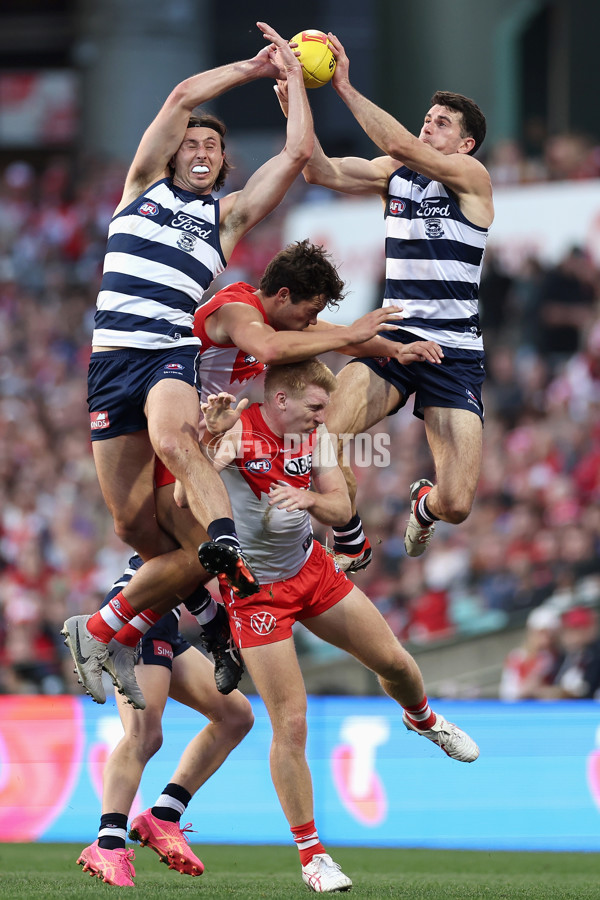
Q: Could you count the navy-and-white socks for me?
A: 6